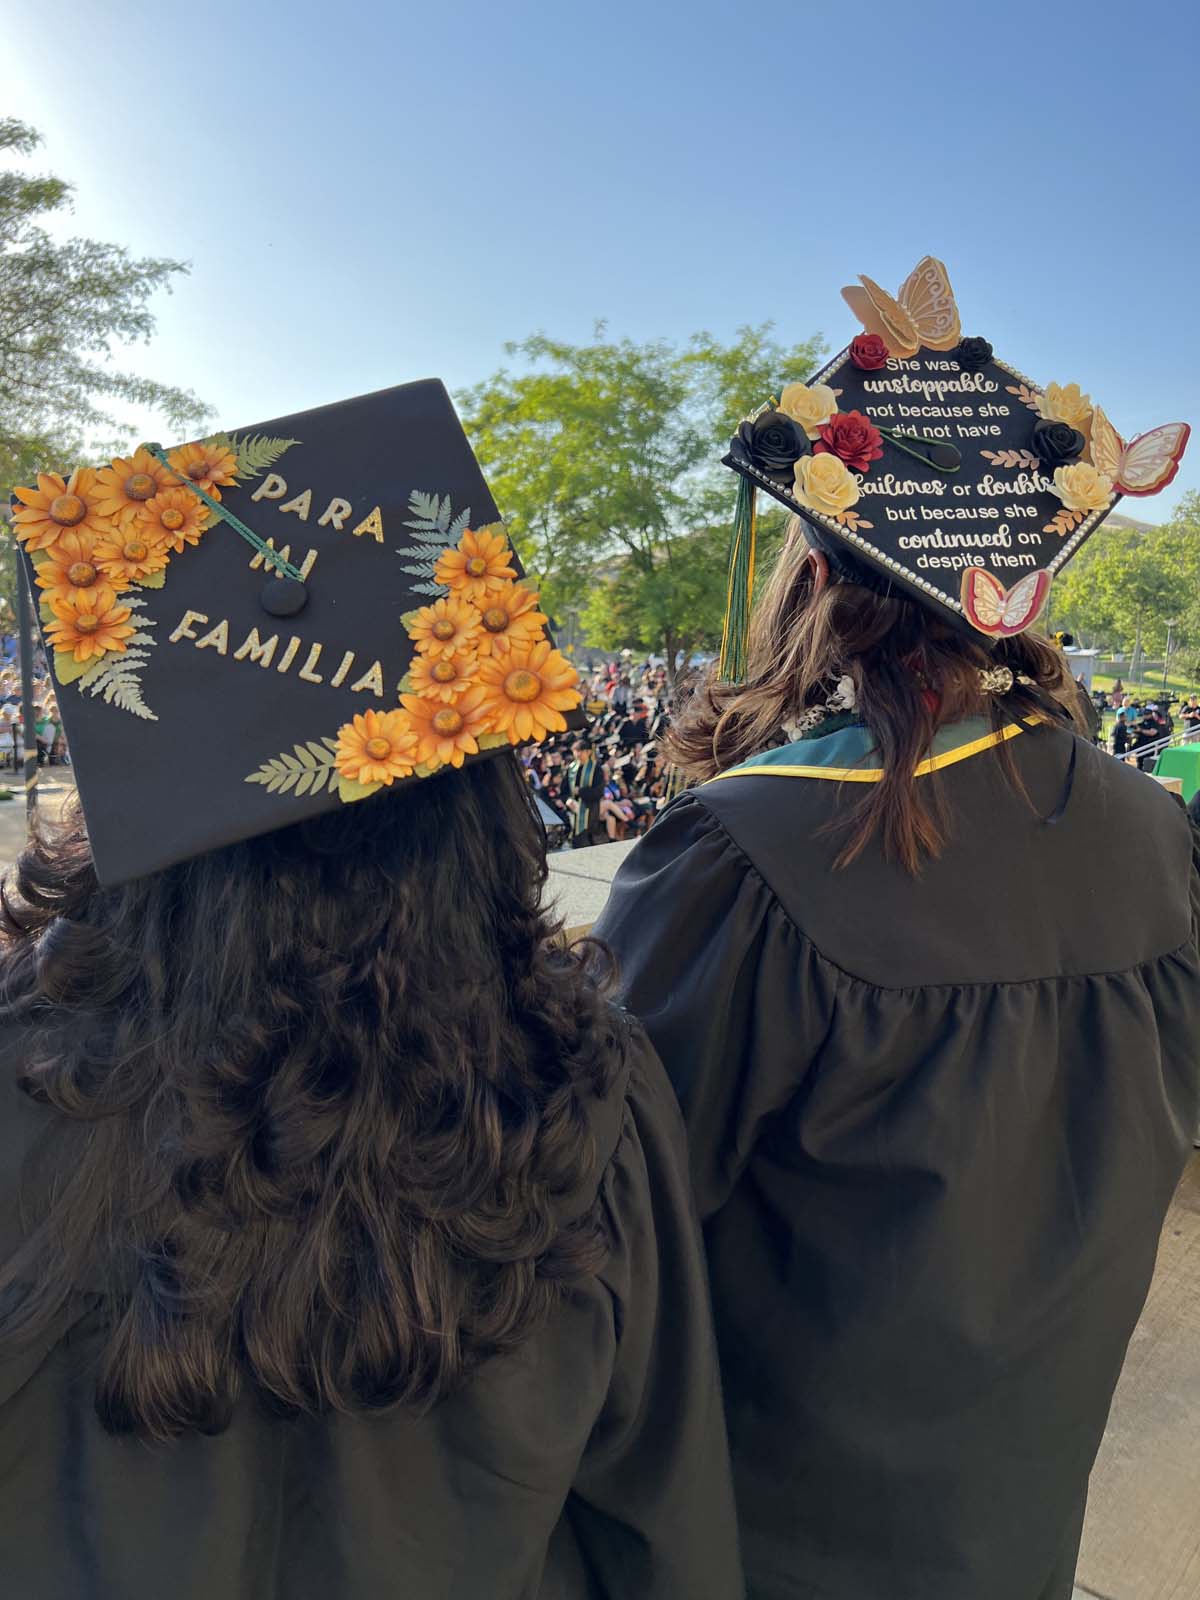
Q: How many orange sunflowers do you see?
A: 14